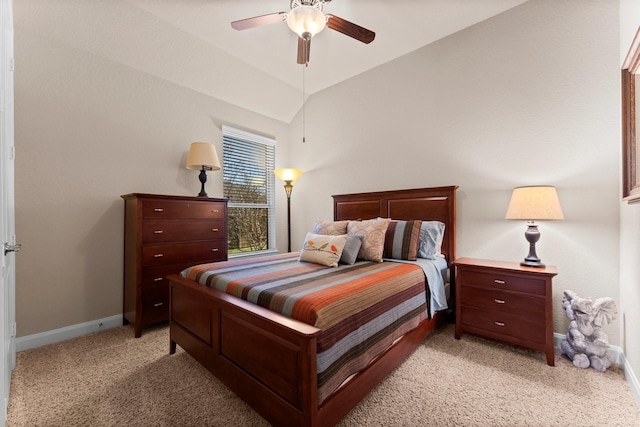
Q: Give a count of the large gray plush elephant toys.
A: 1